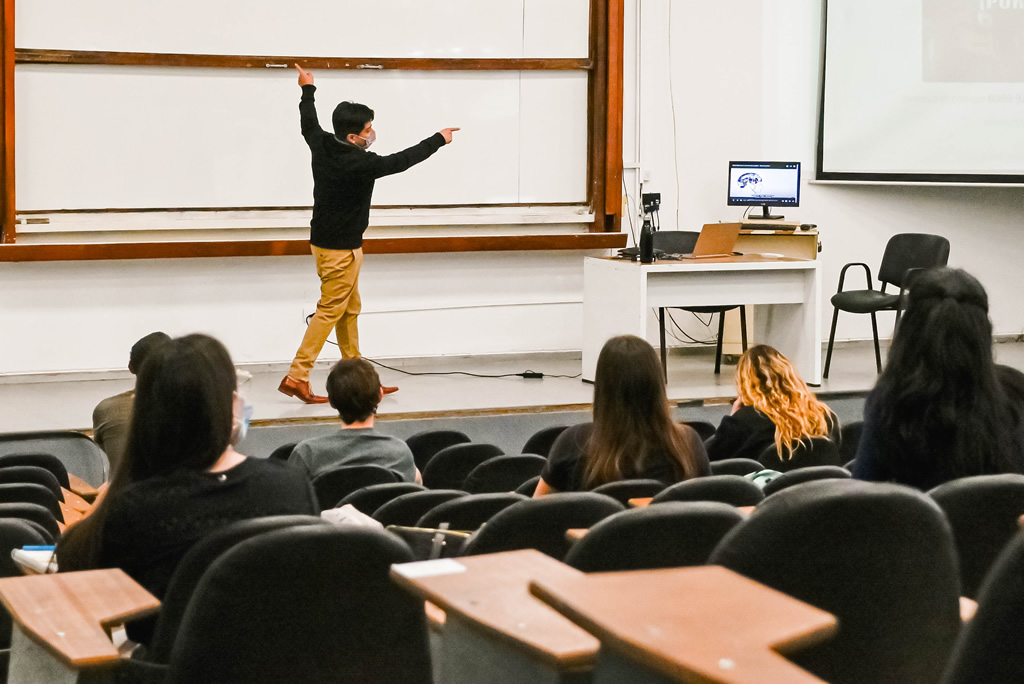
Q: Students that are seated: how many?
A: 6